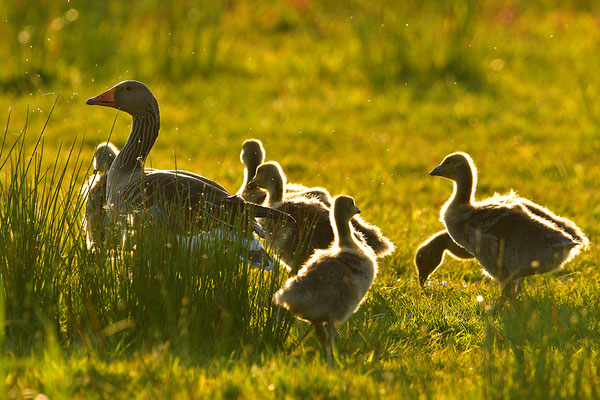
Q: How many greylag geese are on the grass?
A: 7